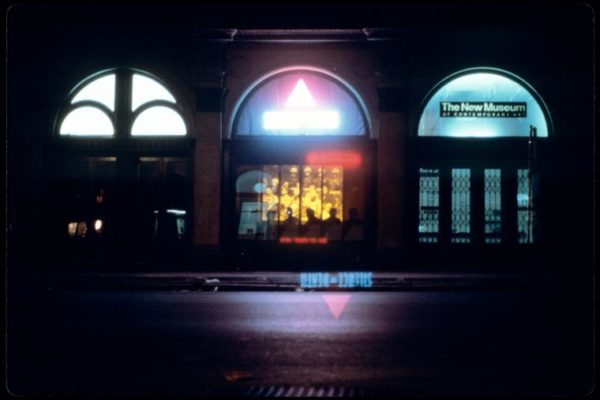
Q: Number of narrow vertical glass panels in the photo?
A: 4